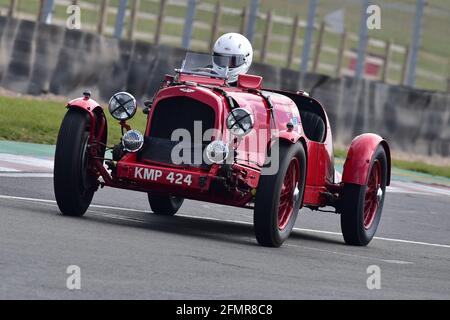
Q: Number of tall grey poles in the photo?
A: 7